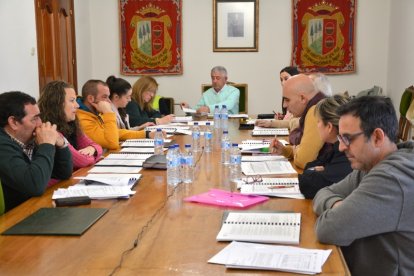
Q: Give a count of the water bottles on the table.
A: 10